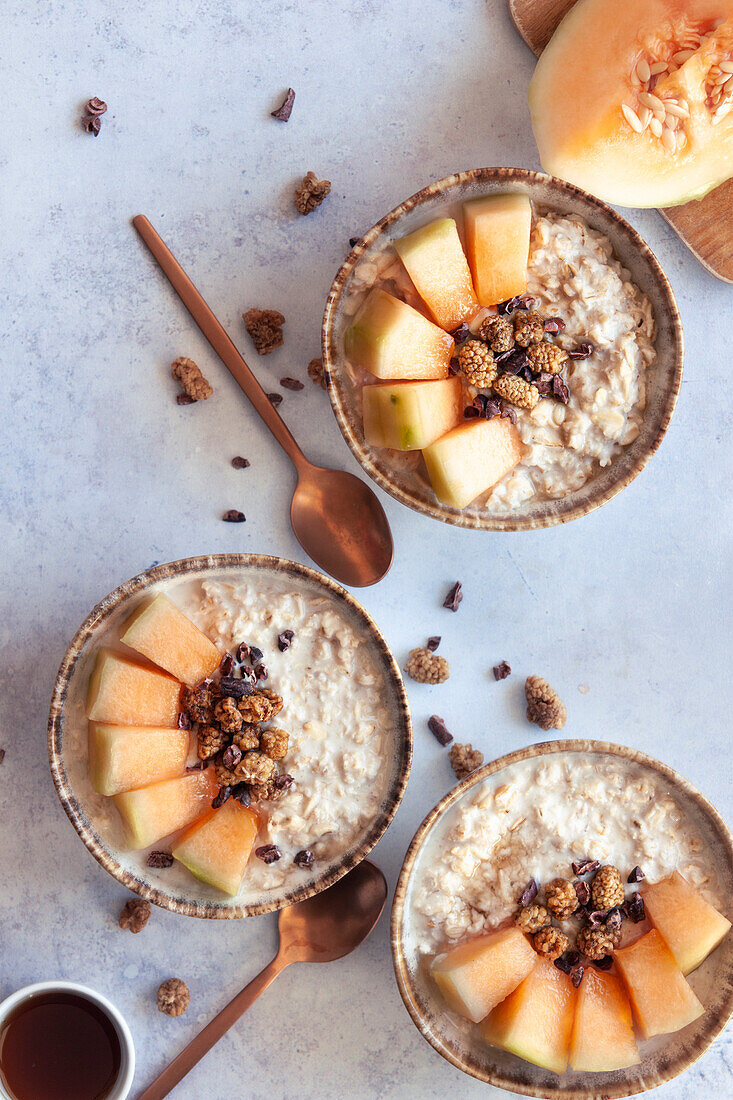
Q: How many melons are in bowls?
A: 15